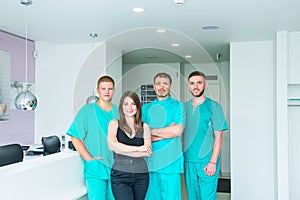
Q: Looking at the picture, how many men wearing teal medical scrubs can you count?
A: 3